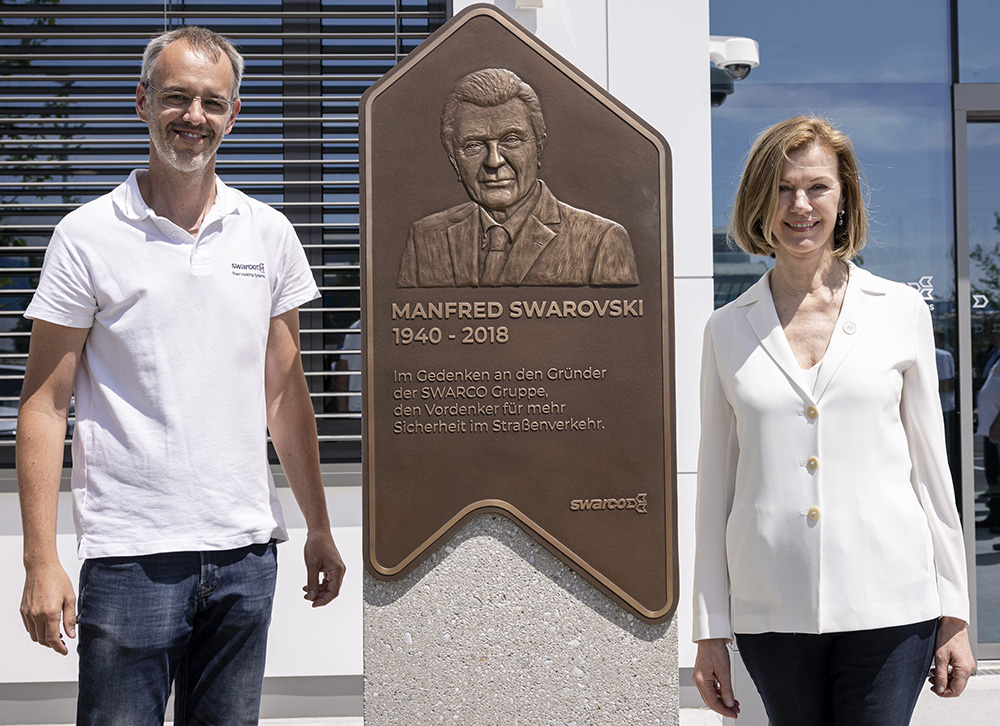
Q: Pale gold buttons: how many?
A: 3